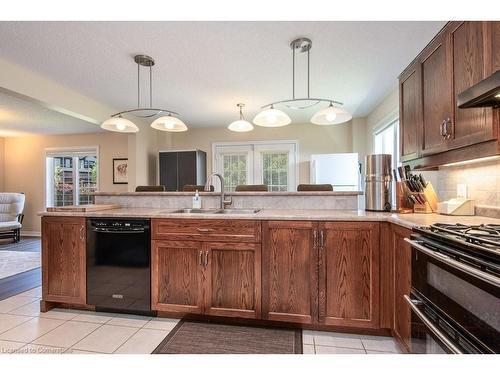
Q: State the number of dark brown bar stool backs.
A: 4